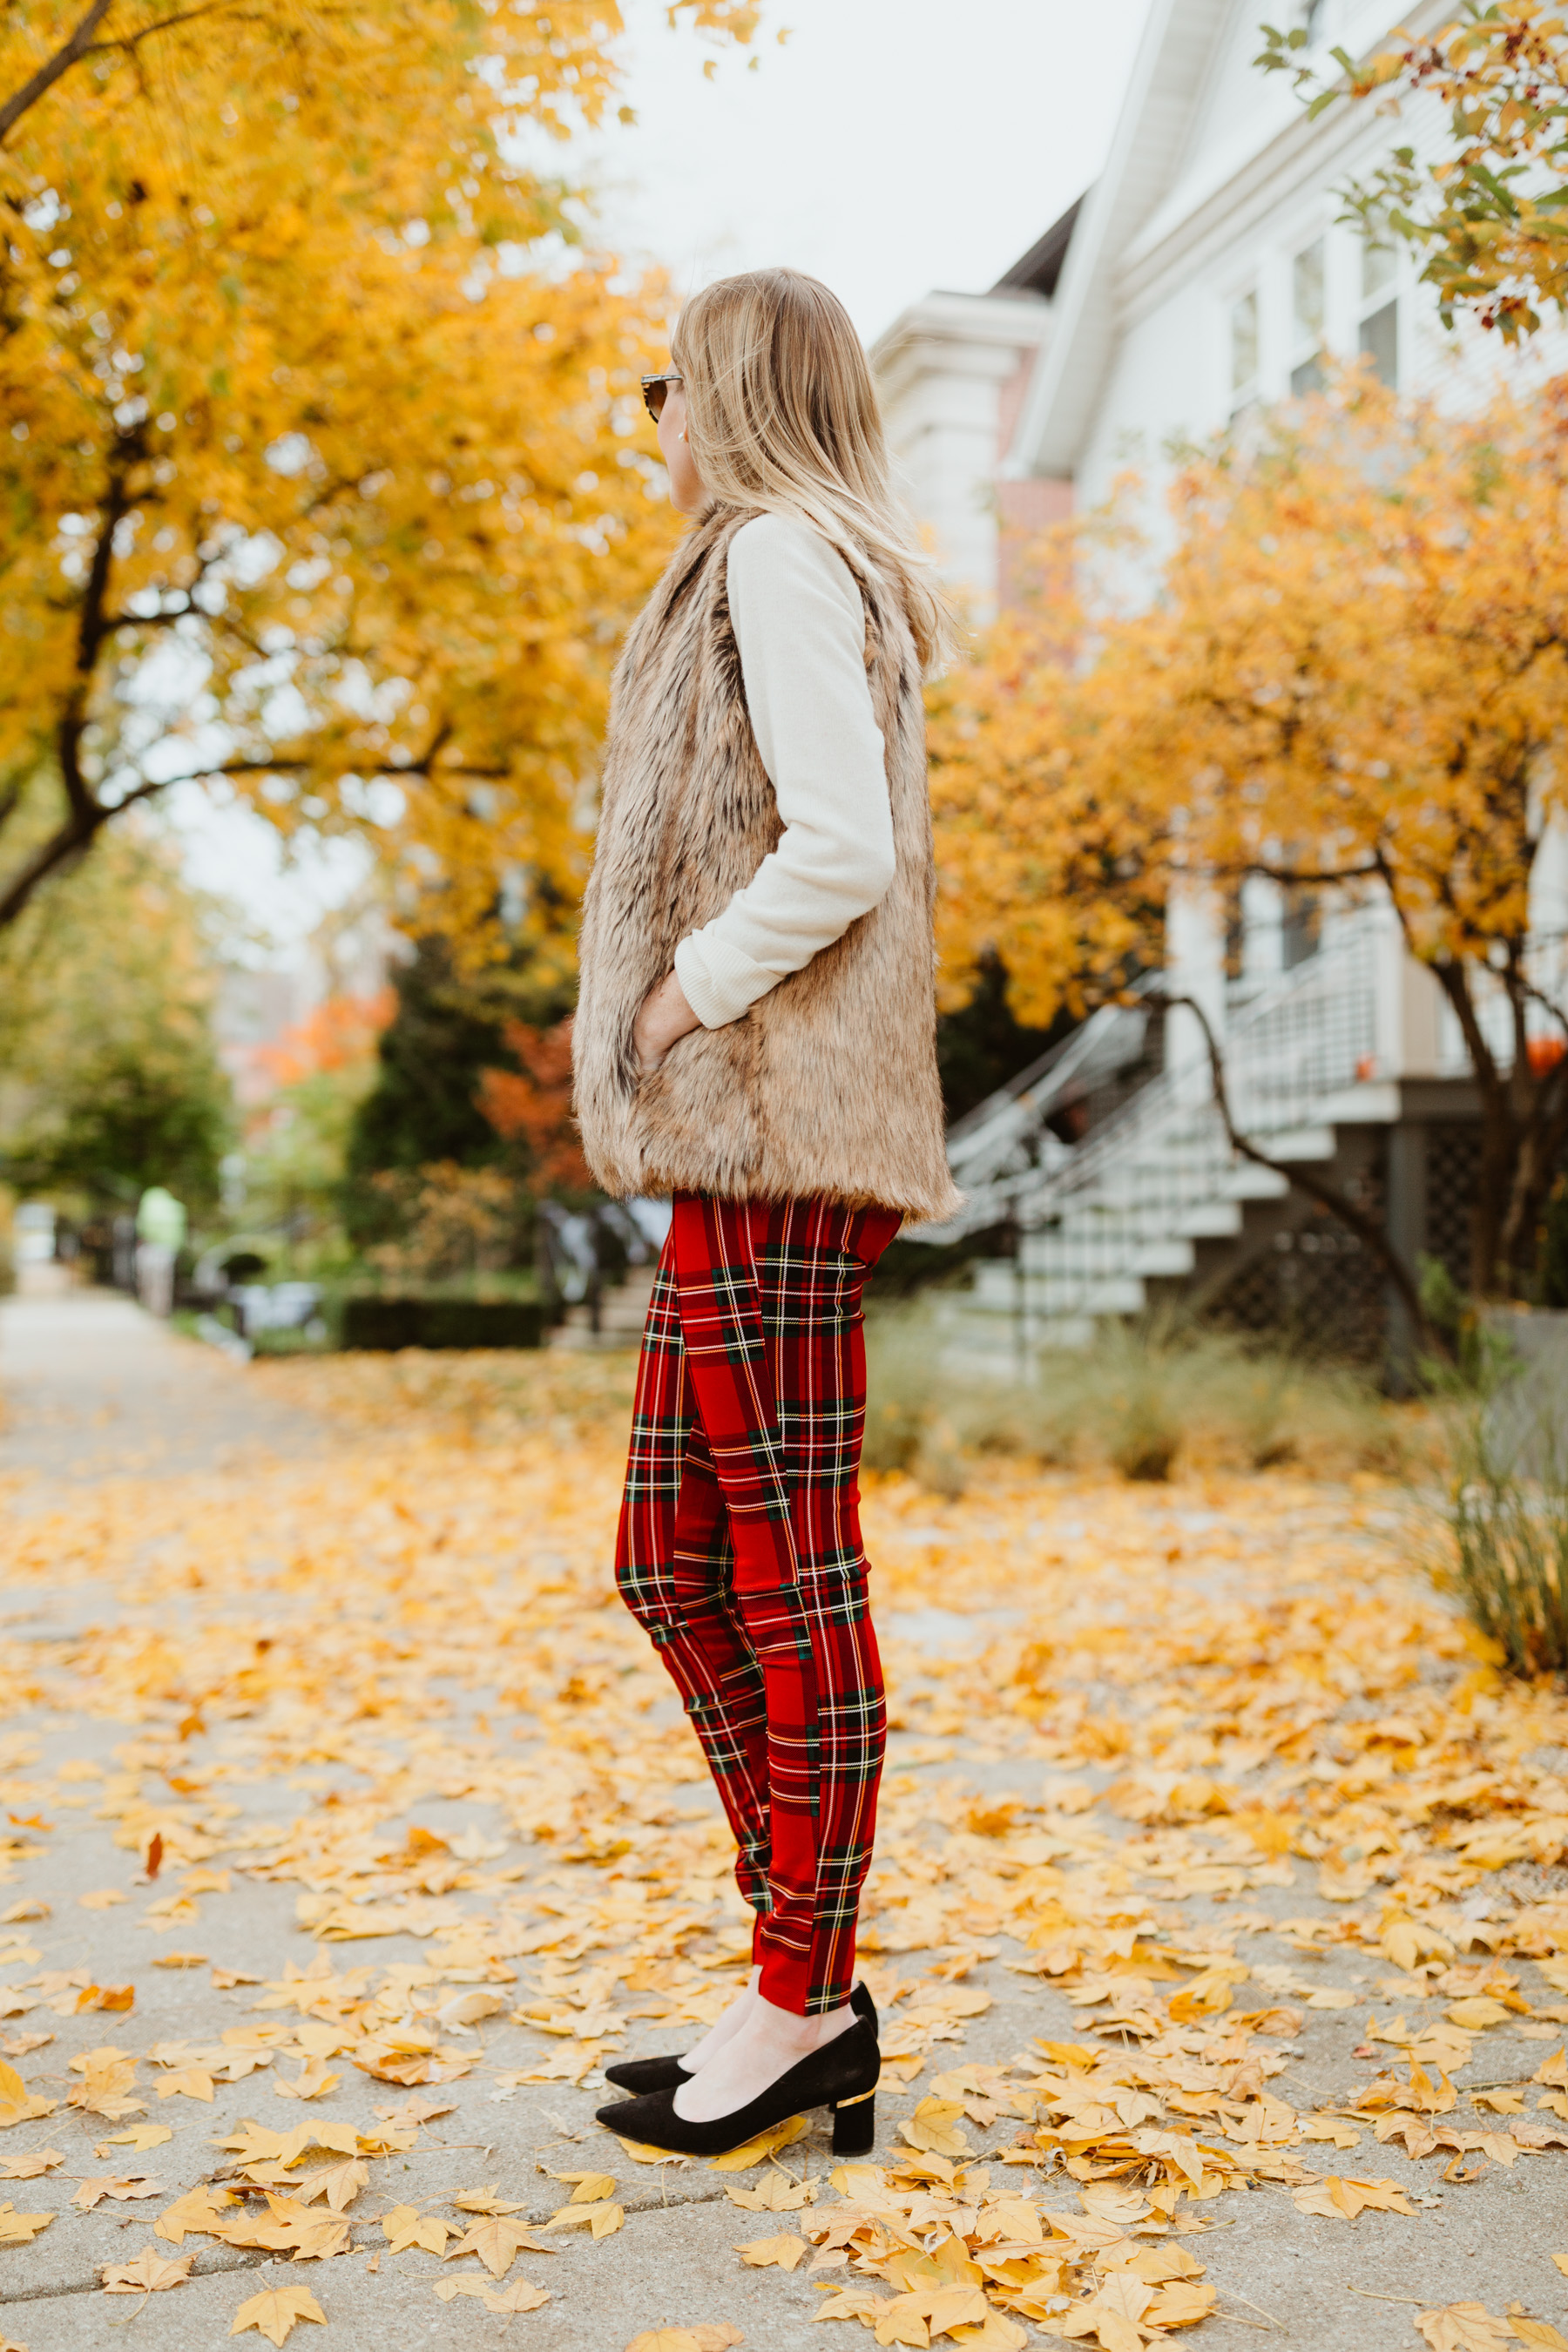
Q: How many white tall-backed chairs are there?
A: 0